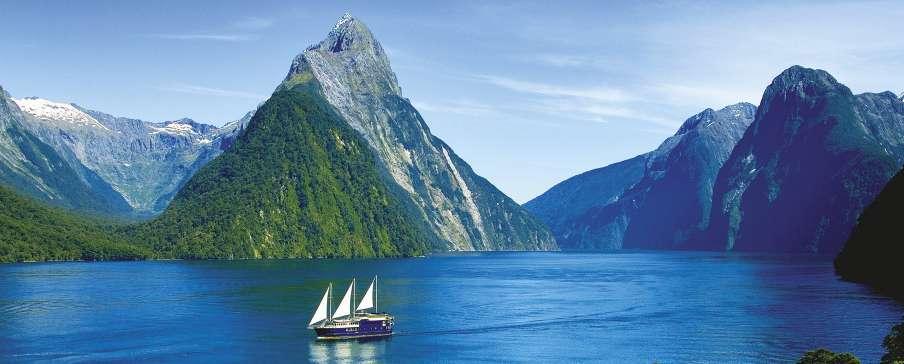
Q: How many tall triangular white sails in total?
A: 3